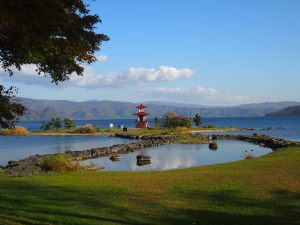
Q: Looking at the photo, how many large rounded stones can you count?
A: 3